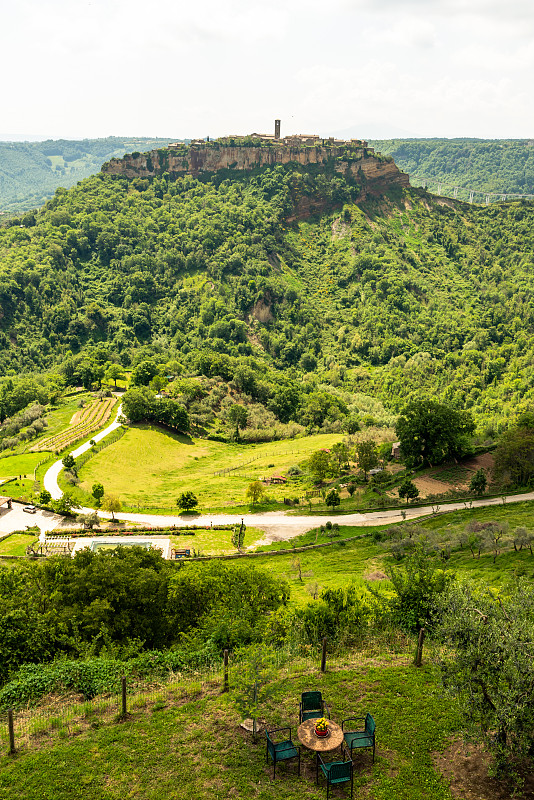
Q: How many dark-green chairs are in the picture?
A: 4